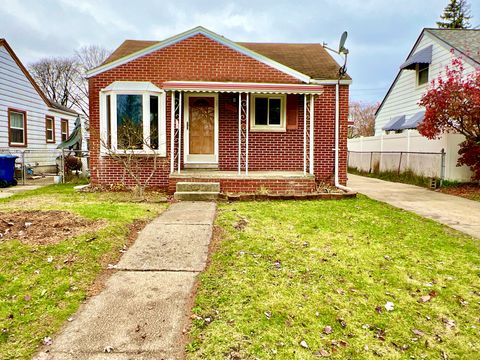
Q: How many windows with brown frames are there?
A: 3